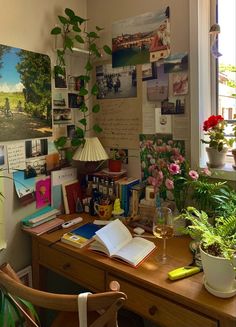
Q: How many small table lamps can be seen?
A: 1